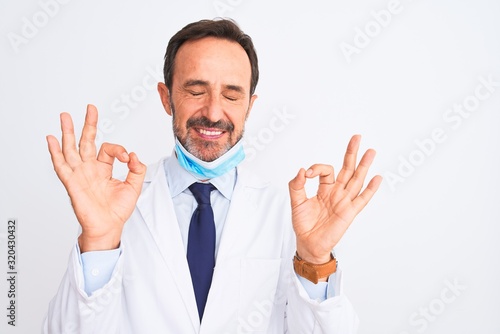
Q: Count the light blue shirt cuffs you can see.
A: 2